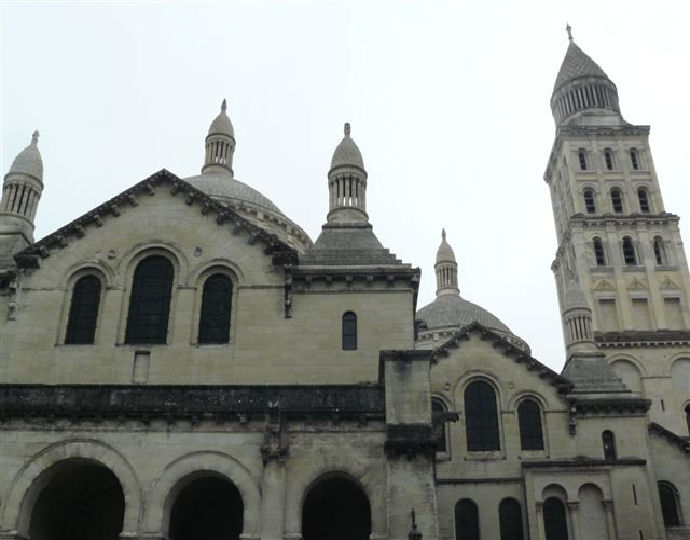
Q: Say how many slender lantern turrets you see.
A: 5